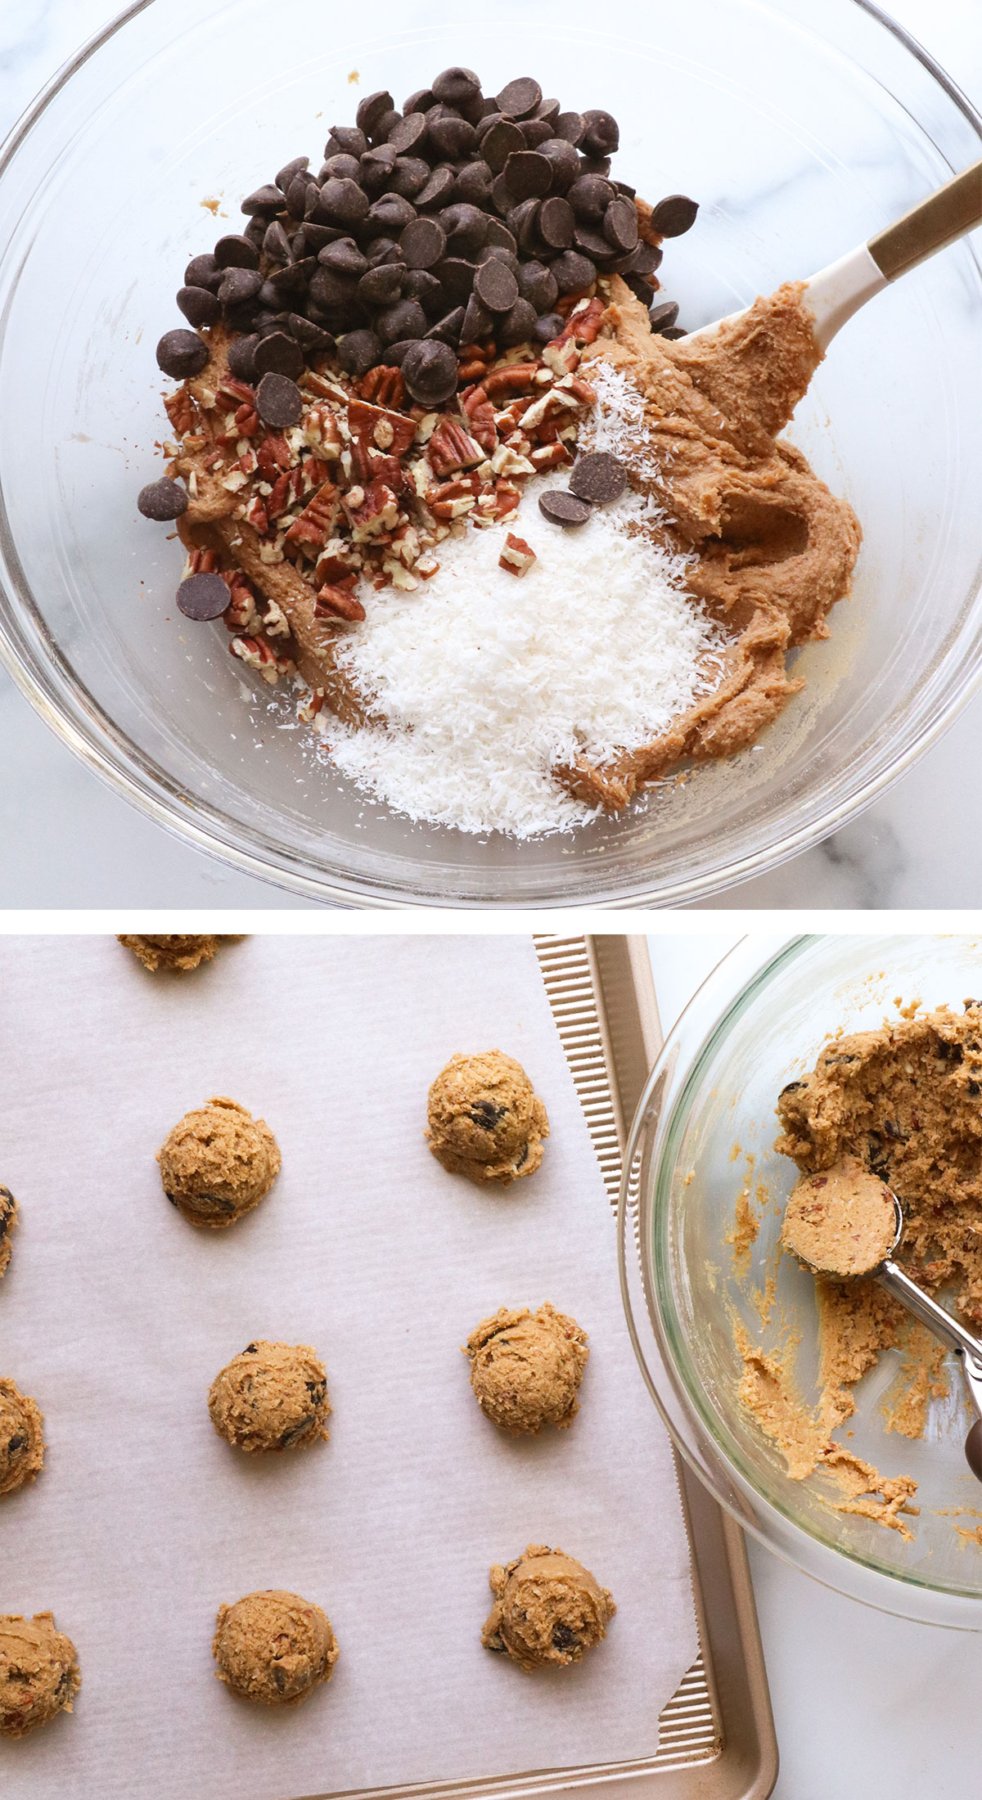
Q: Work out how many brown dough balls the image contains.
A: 10